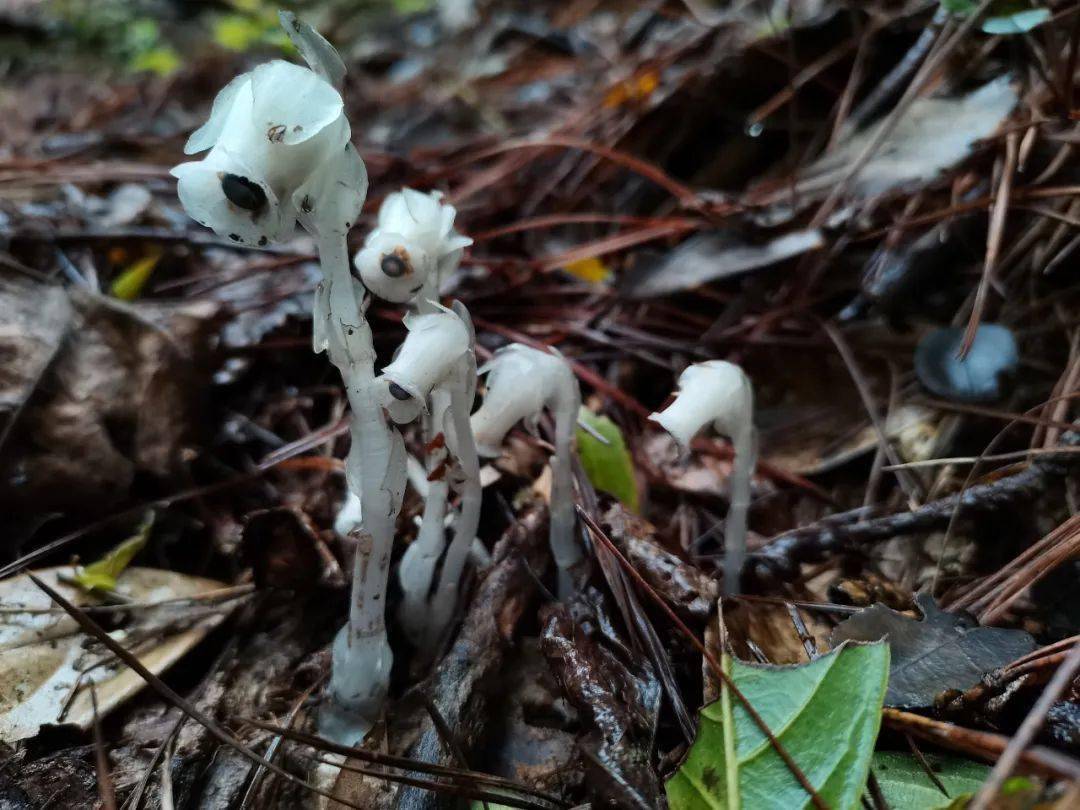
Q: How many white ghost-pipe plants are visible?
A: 5